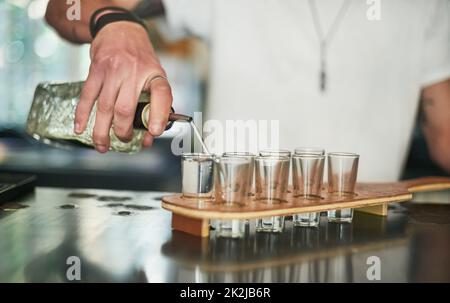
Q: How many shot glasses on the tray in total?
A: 8